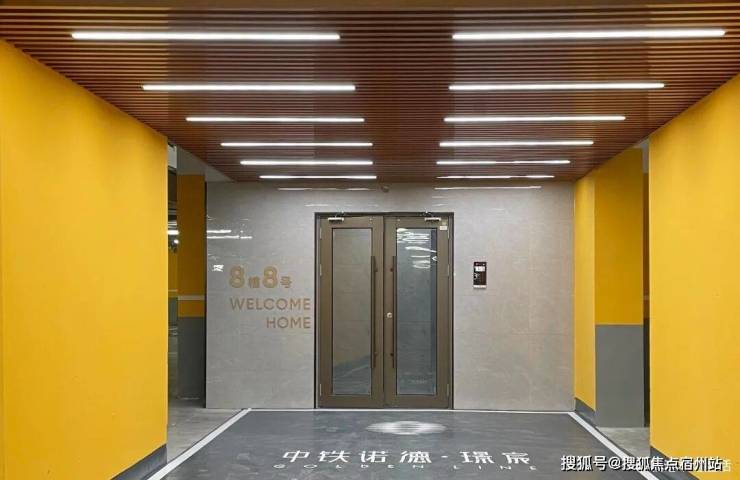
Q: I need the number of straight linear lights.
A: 12